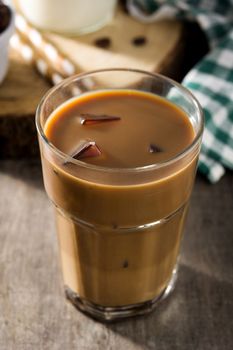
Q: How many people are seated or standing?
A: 0